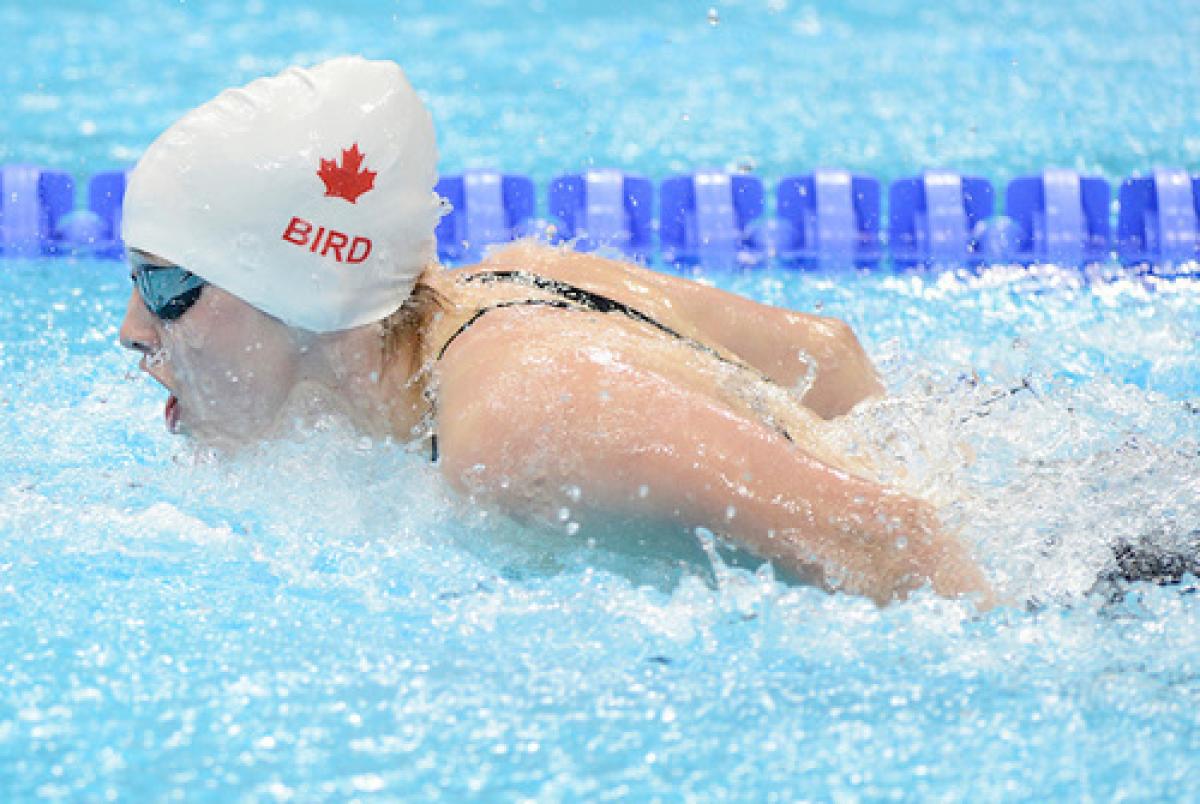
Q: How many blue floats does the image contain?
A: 9